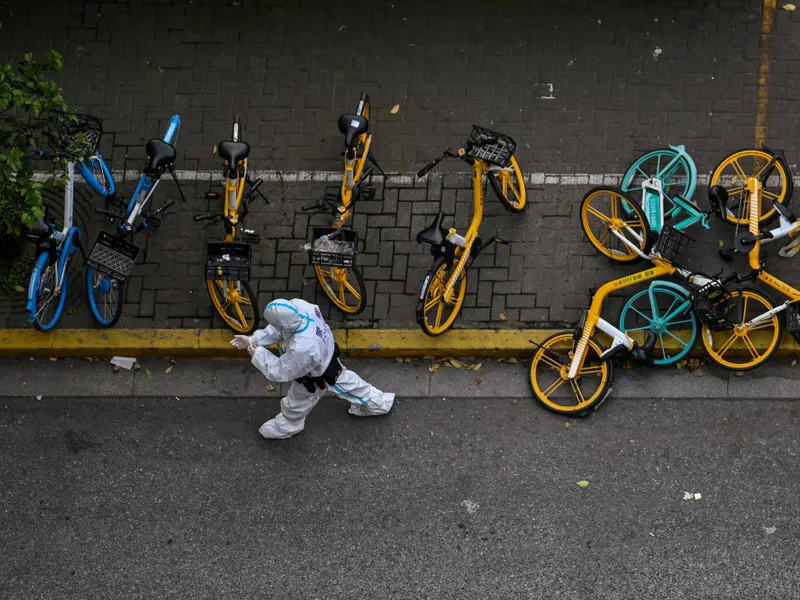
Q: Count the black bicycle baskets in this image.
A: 8